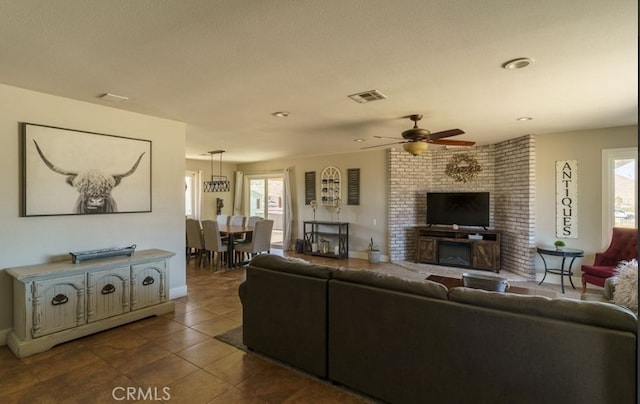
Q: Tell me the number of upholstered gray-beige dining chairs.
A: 6